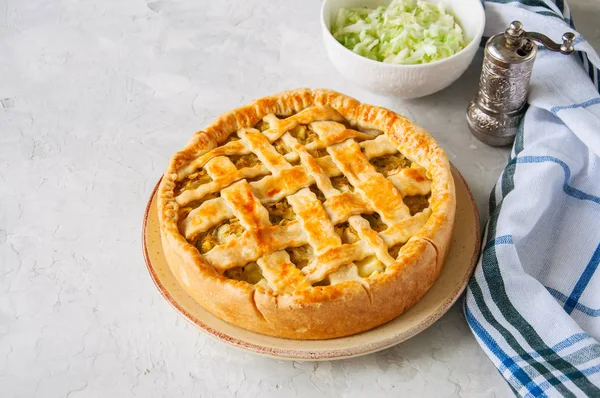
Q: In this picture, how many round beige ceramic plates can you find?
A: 1